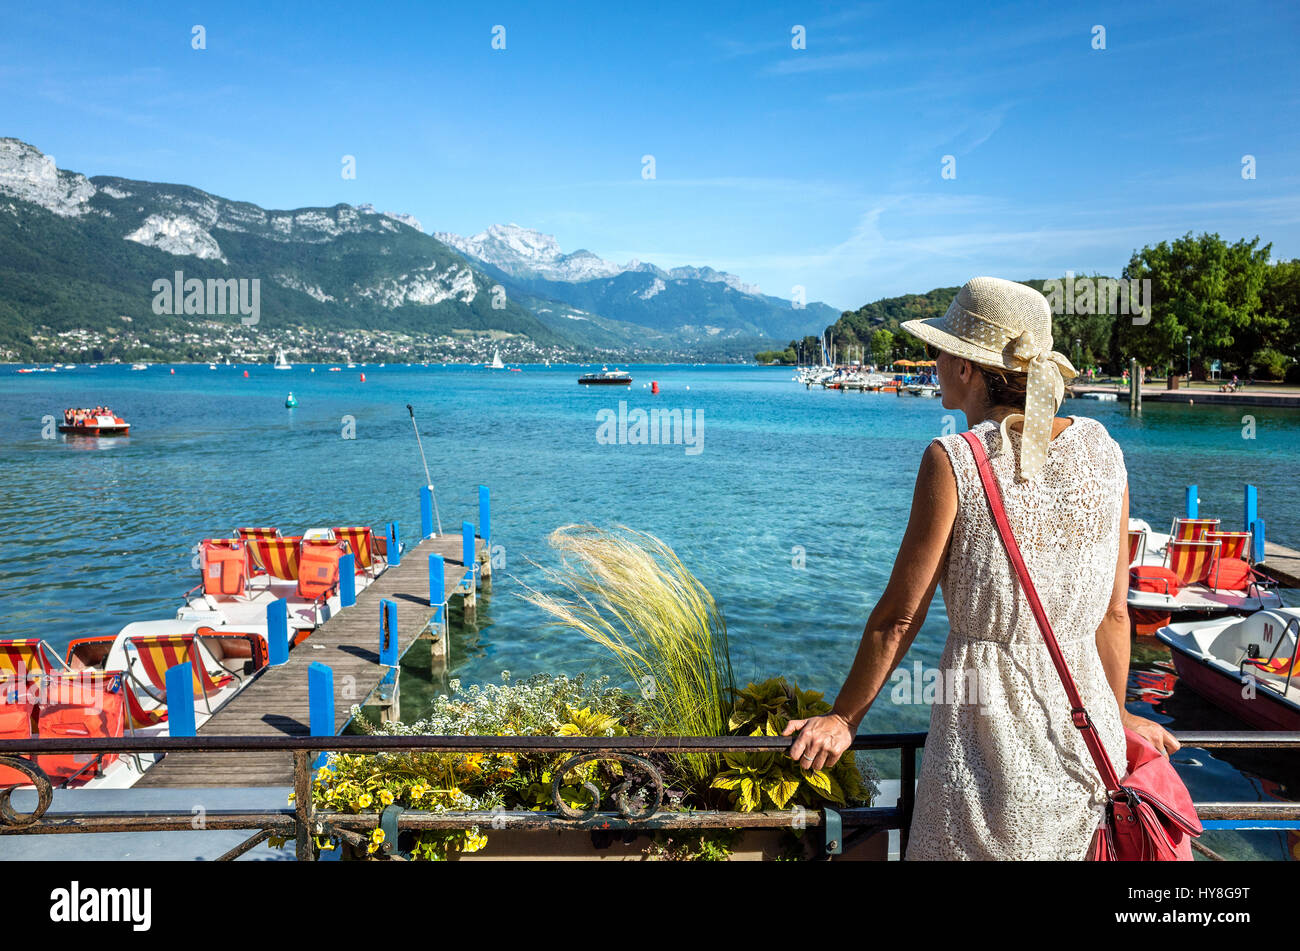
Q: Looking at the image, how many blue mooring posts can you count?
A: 13